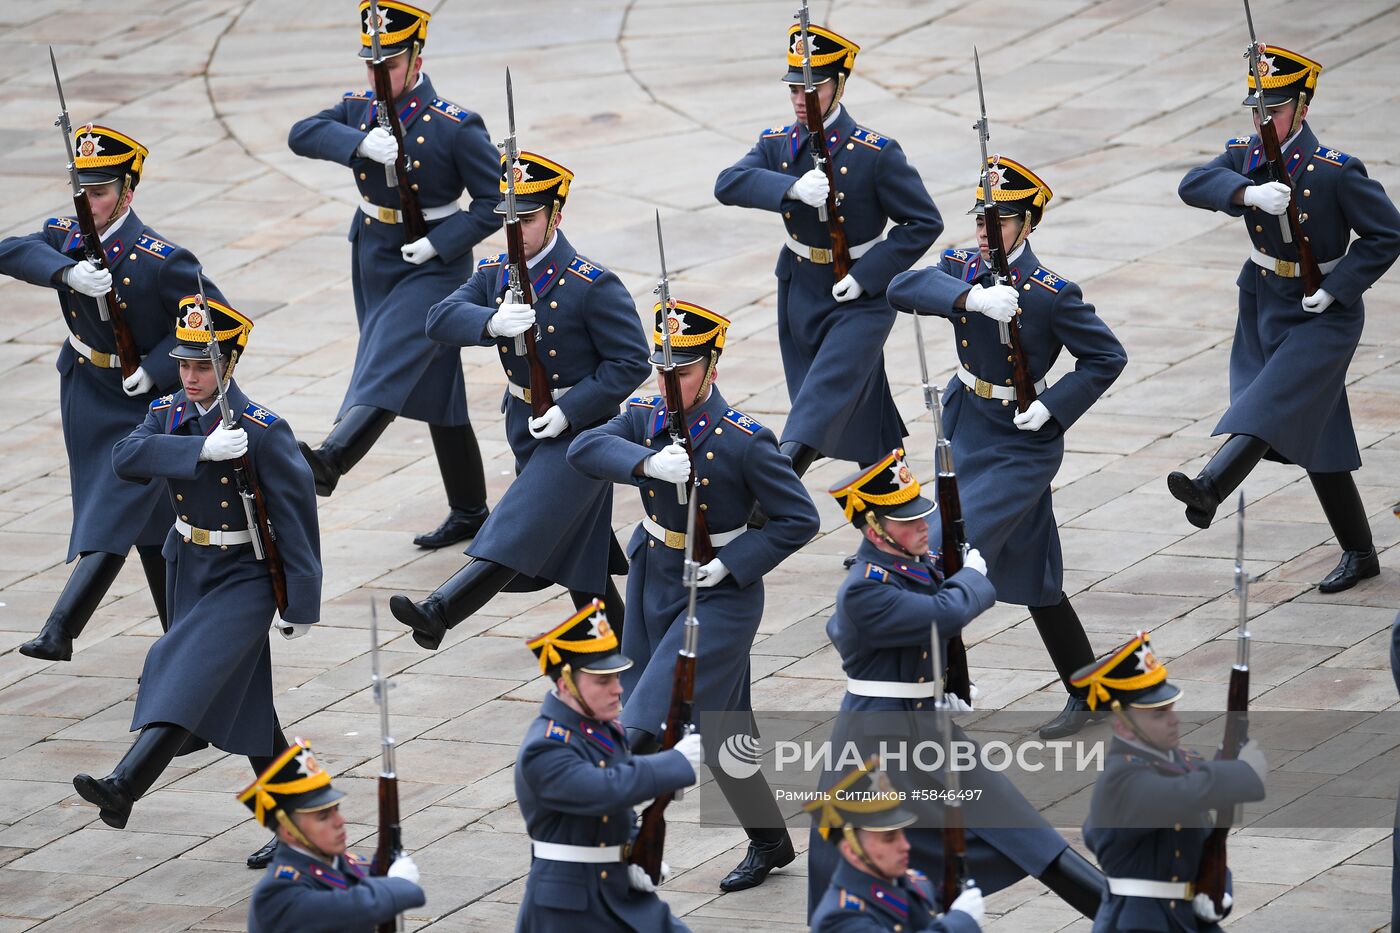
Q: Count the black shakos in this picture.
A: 13